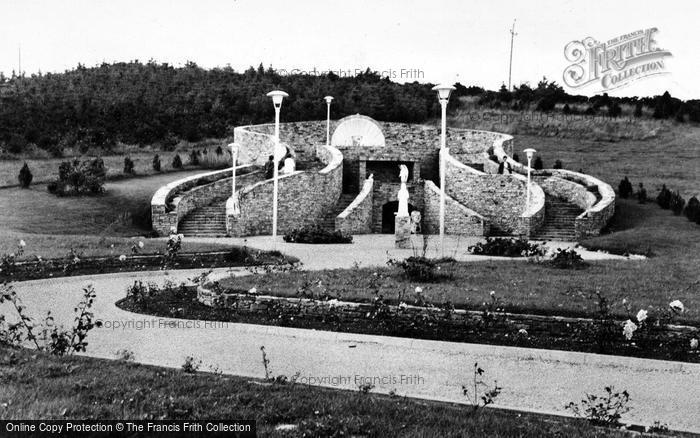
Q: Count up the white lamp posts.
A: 5